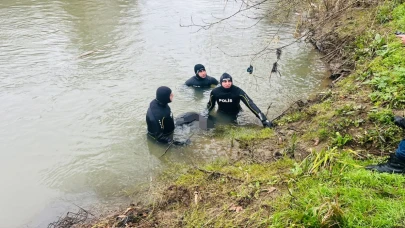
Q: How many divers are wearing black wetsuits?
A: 3